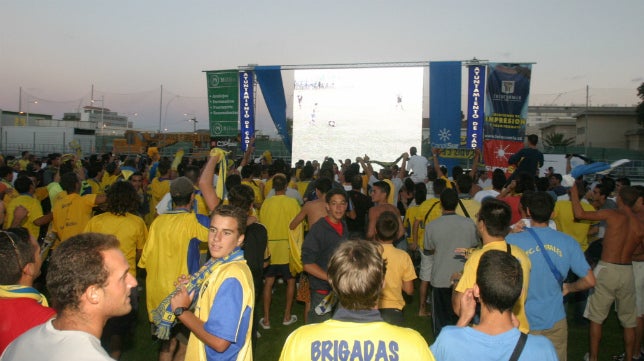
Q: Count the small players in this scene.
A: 3